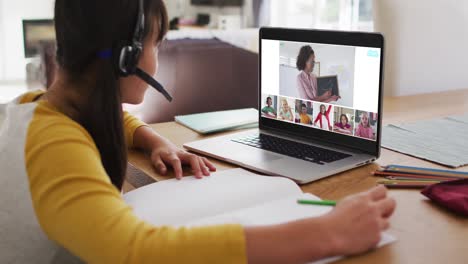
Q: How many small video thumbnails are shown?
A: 6